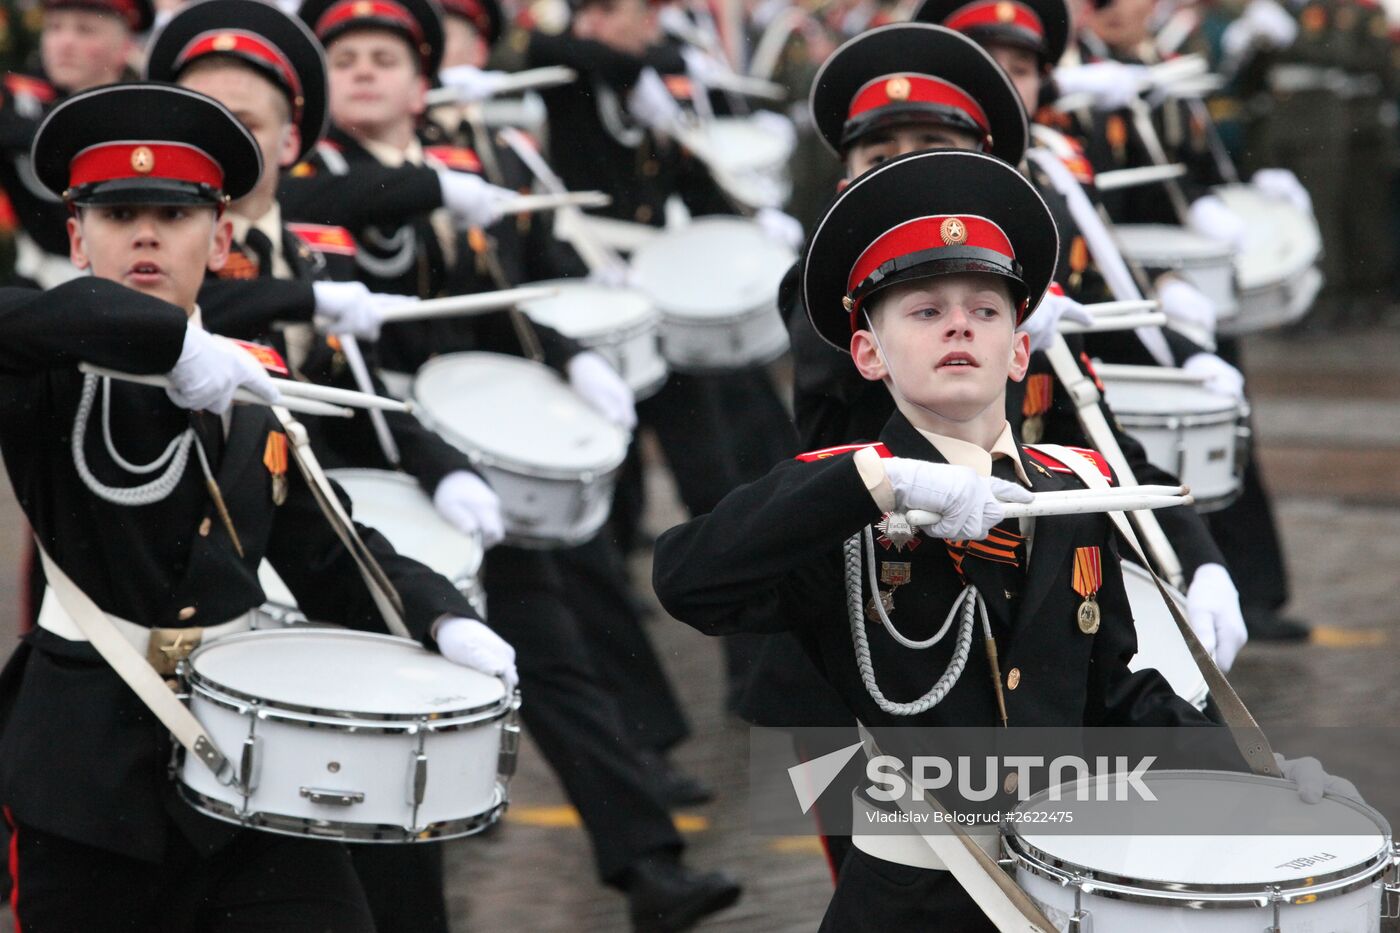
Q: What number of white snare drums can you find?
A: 11